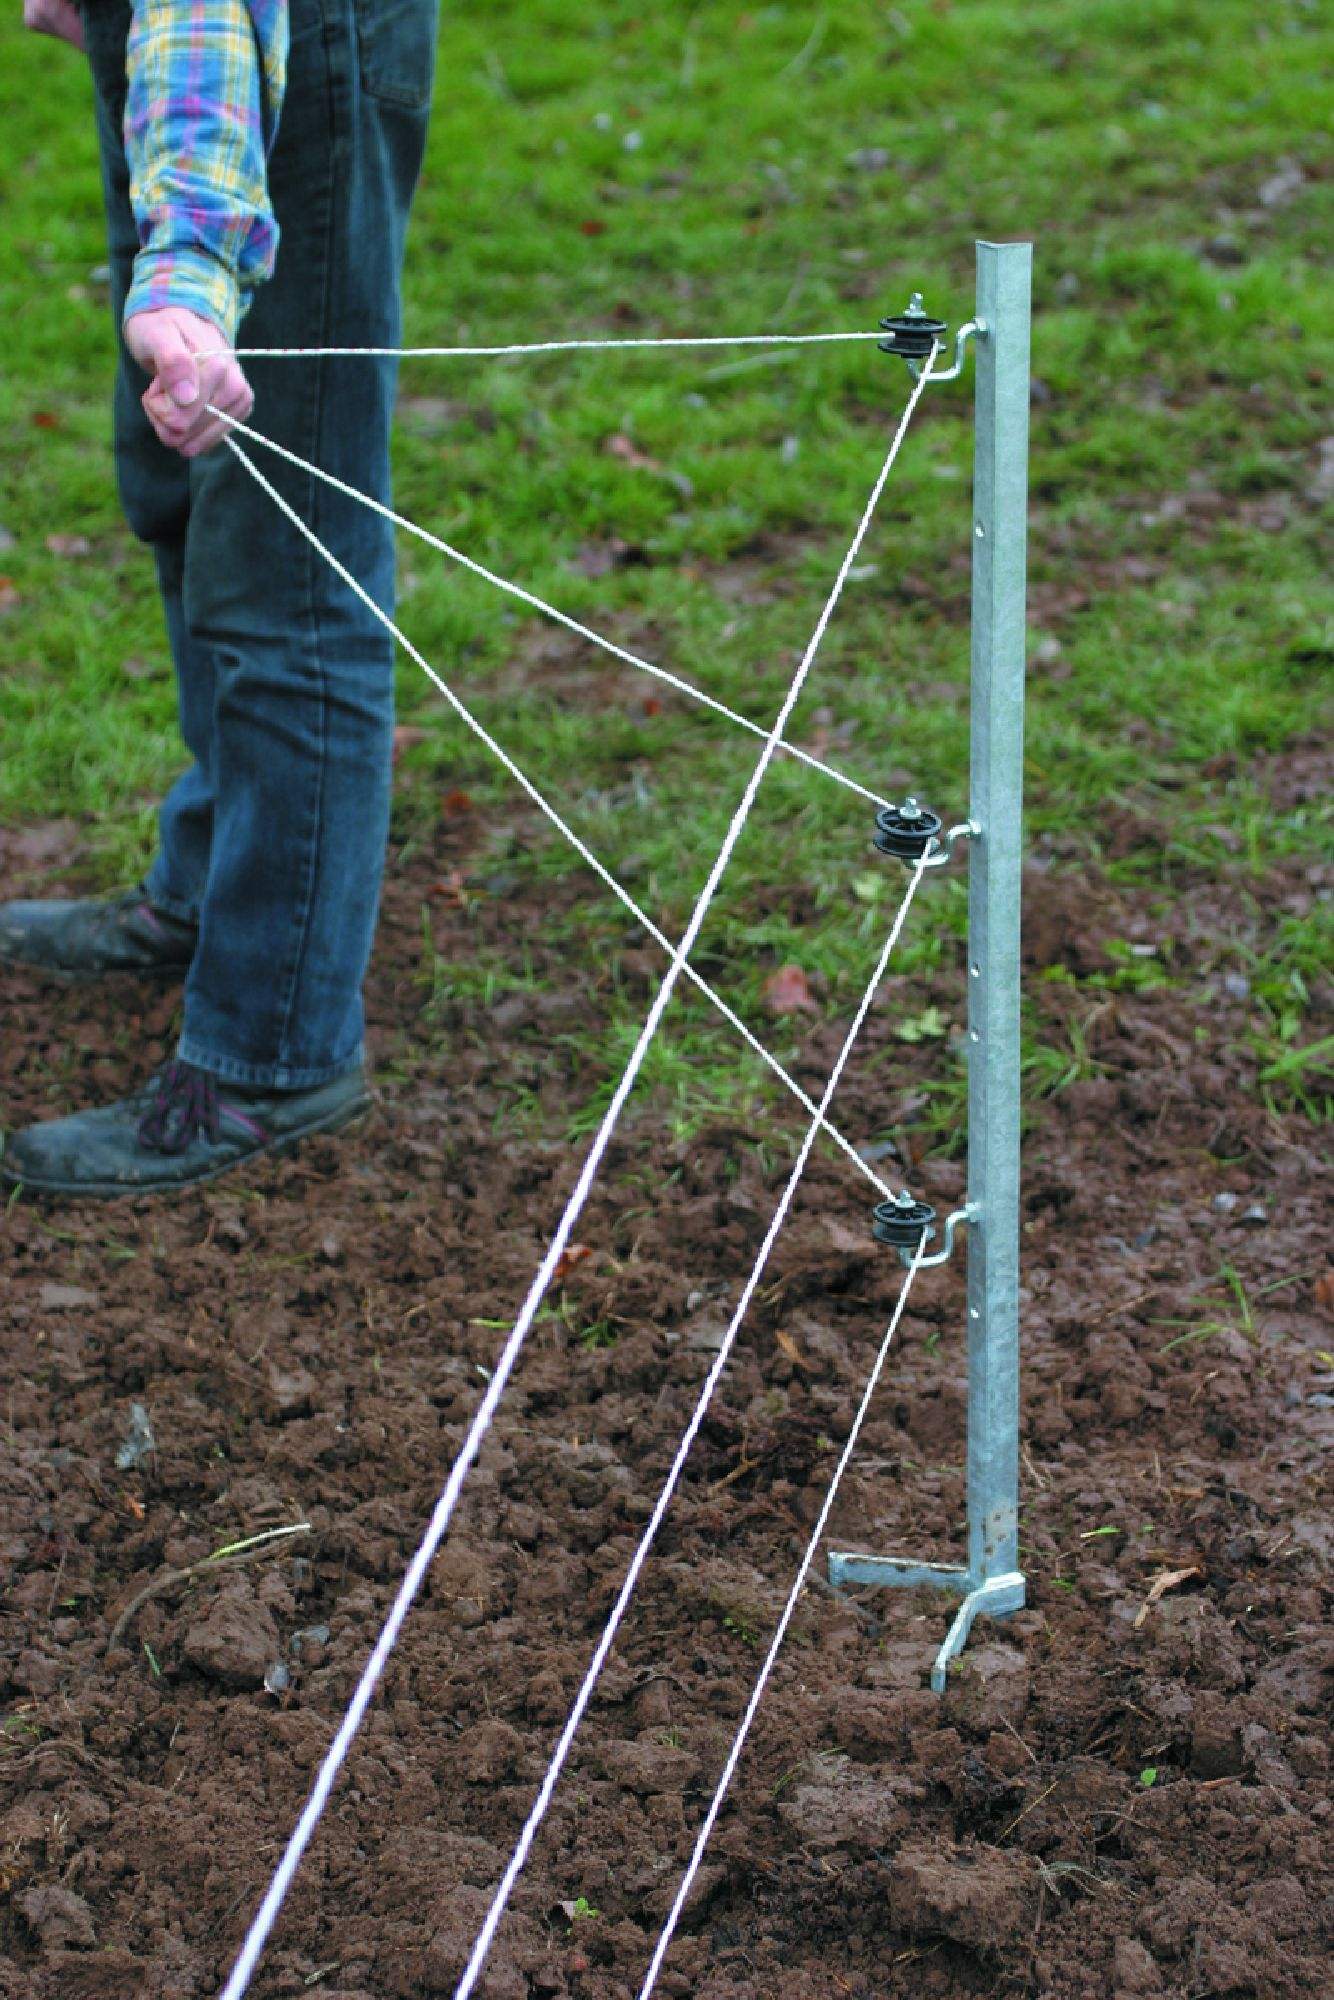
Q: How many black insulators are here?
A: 3